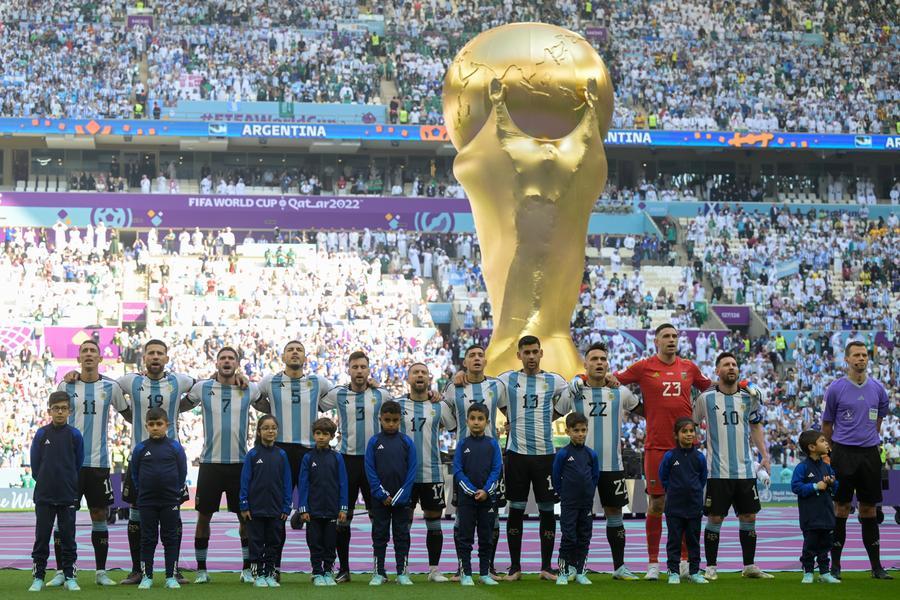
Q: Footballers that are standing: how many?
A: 11